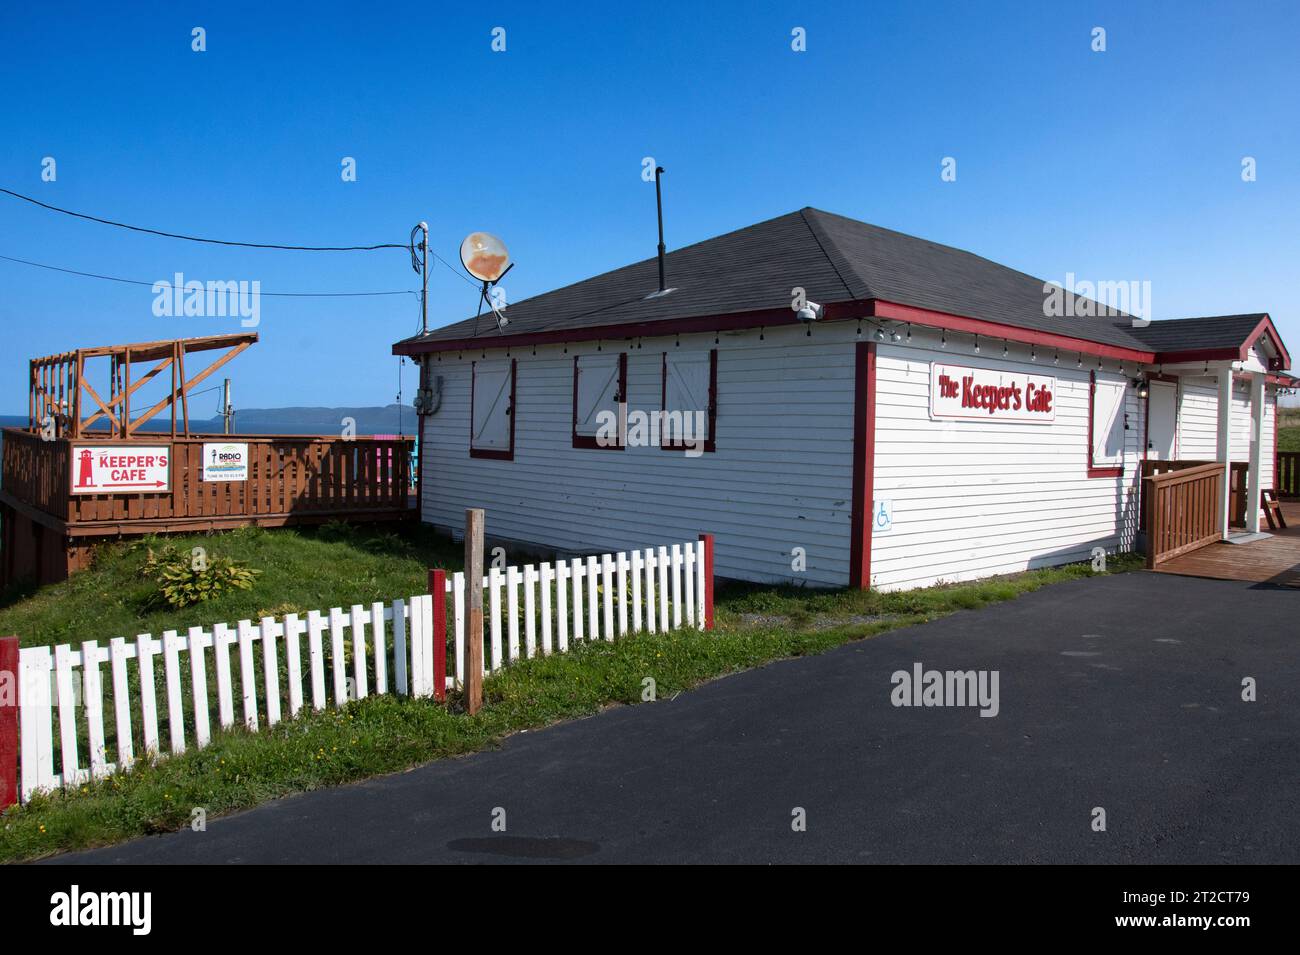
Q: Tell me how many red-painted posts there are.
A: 3